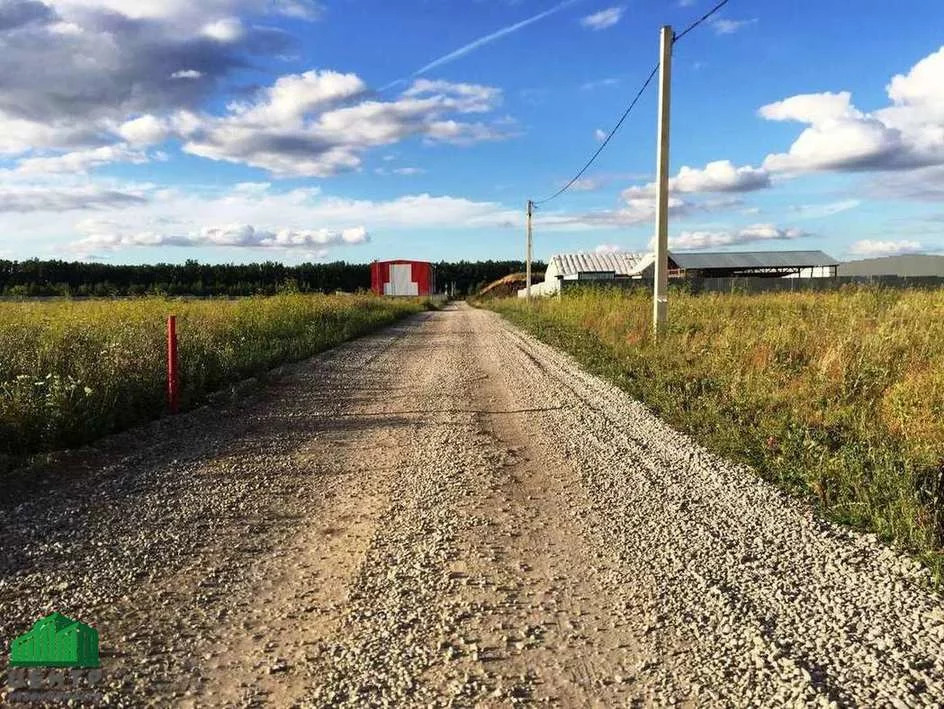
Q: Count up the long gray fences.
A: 1